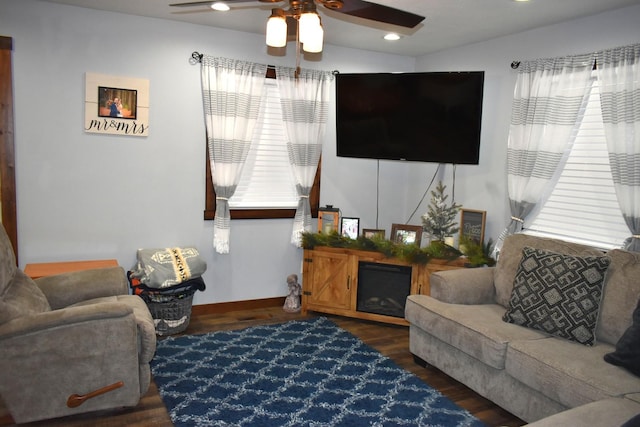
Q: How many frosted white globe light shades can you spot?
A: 3